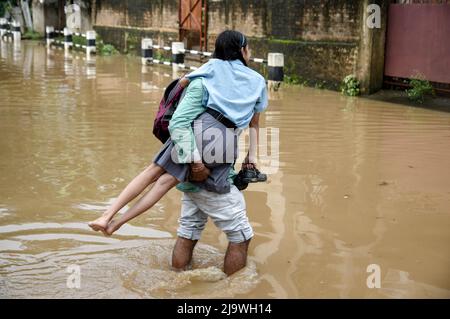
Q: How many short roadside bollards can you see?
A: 8